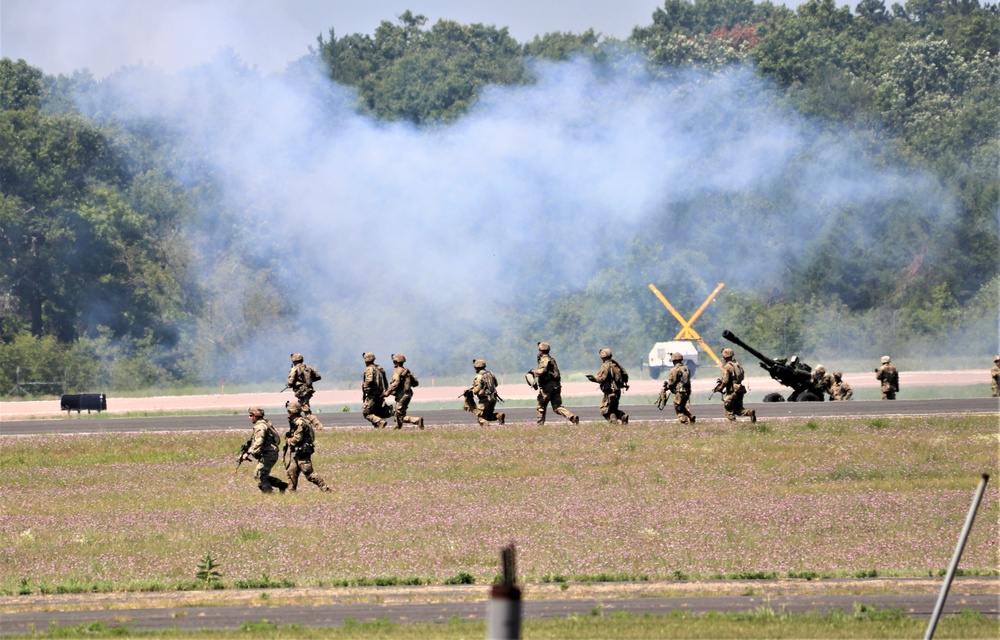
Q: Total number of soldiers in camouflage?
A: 14